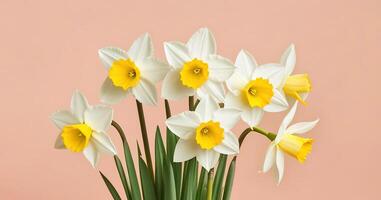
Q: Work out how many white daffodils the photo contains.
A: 7